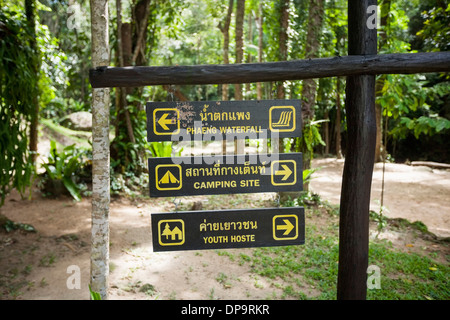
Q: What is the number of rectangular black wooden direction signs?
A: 3